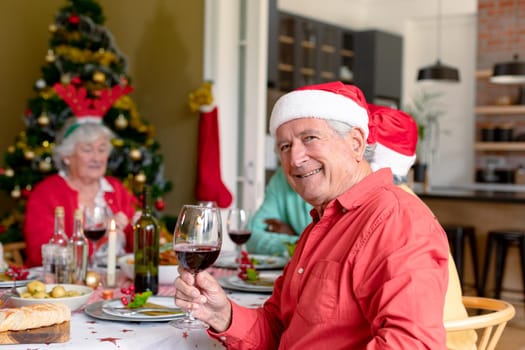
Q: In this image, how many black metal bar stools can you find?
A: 2